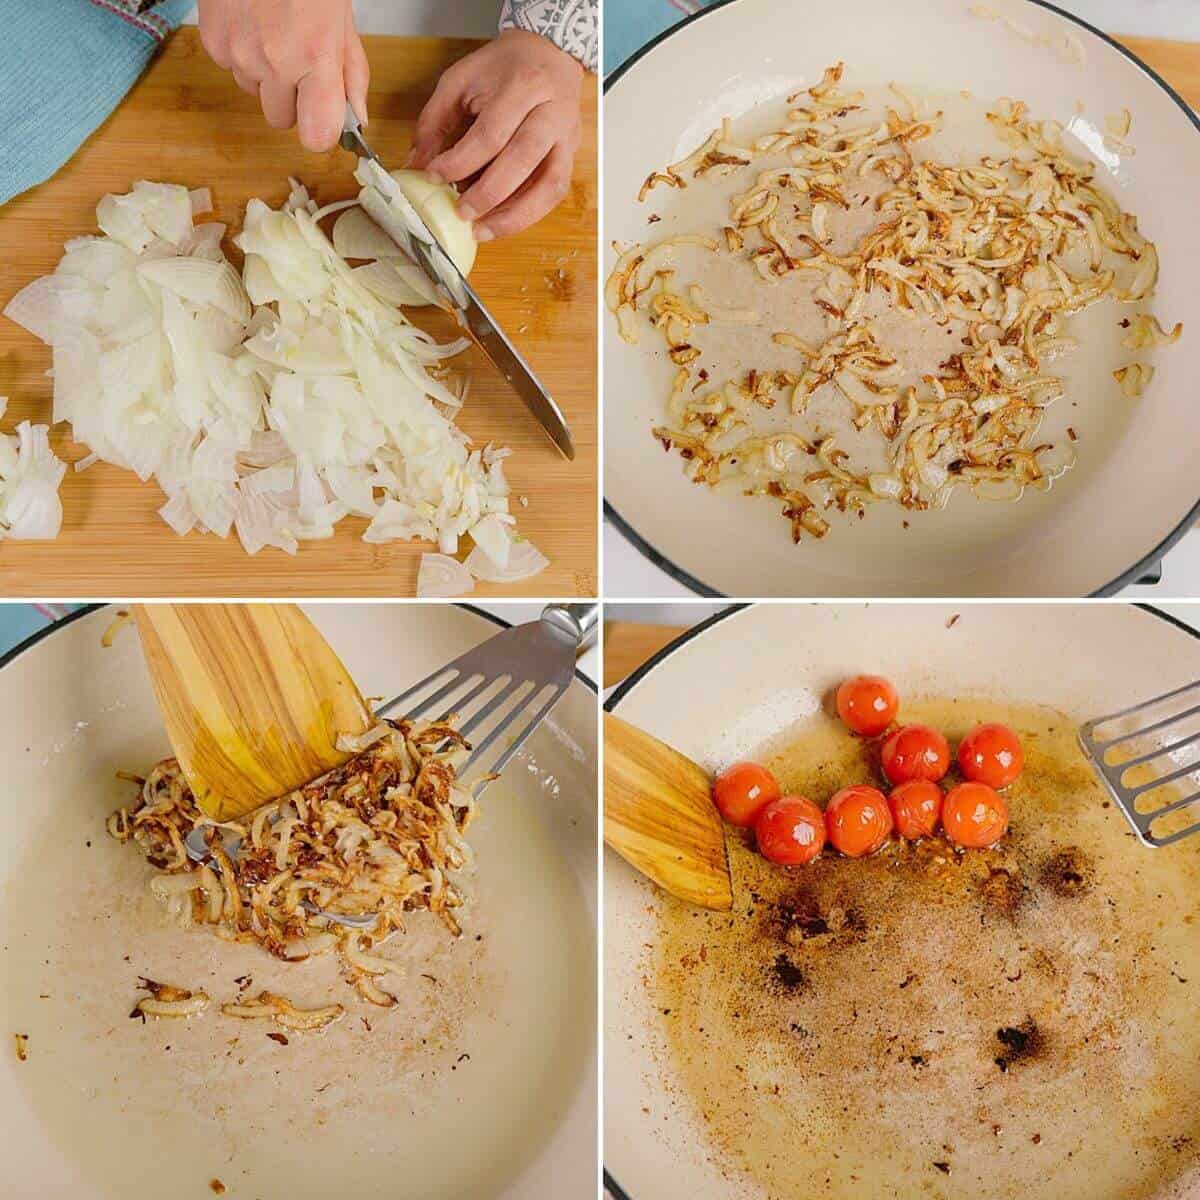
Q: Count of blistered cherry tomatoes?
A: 8